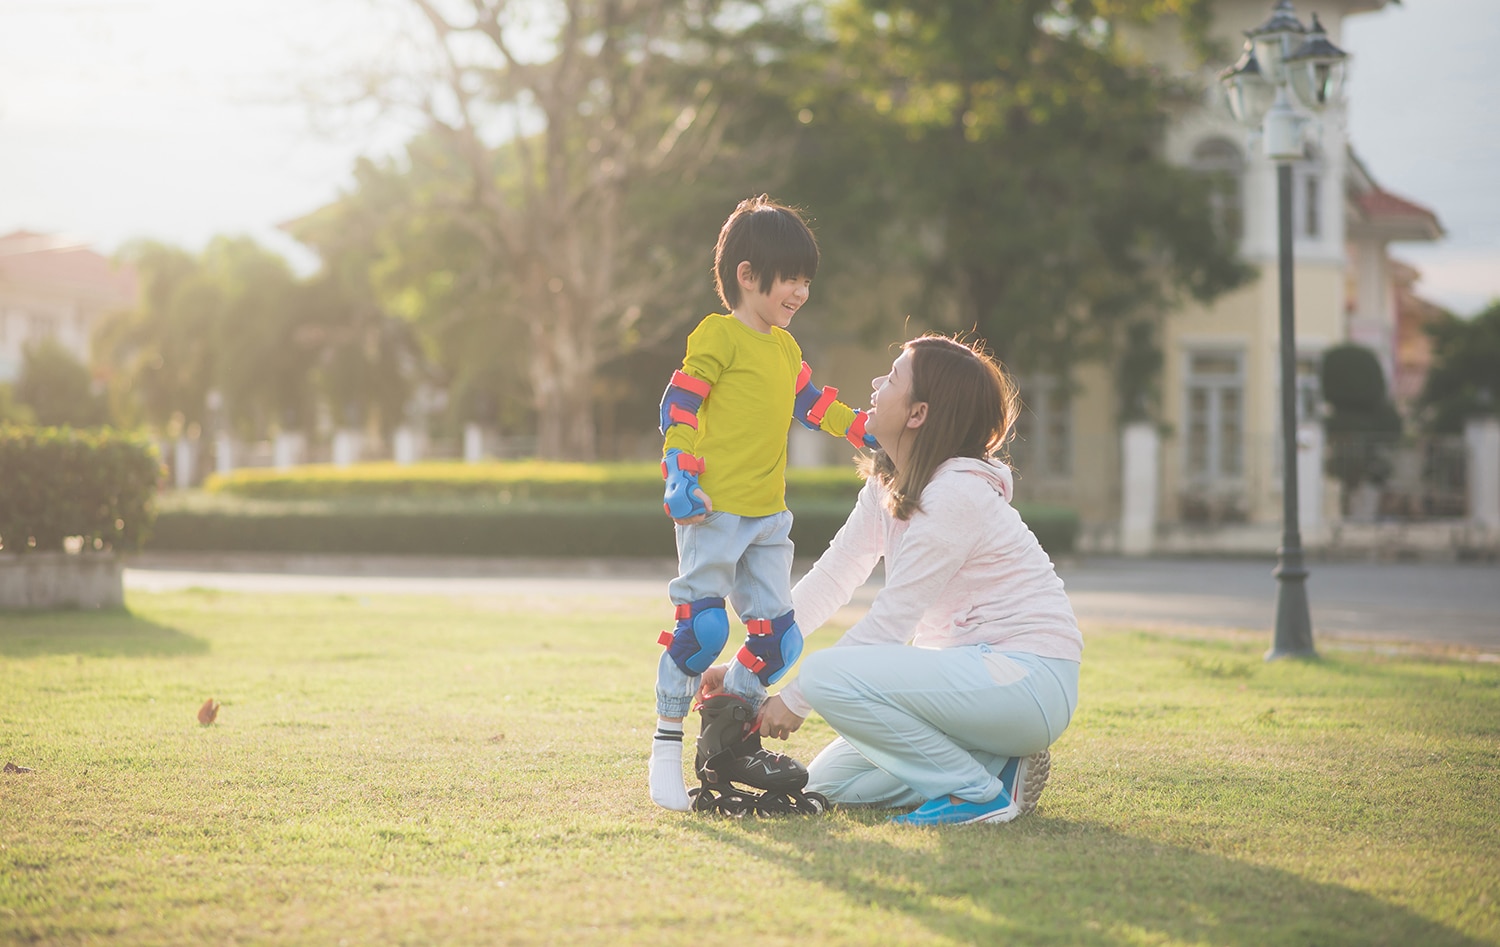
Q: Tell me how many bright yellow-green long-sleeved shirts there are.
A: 1